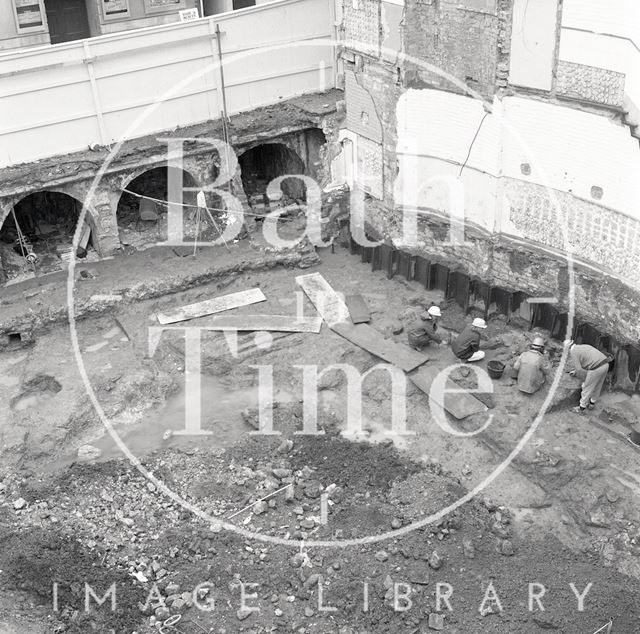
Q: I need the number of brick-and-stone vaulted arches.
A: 3